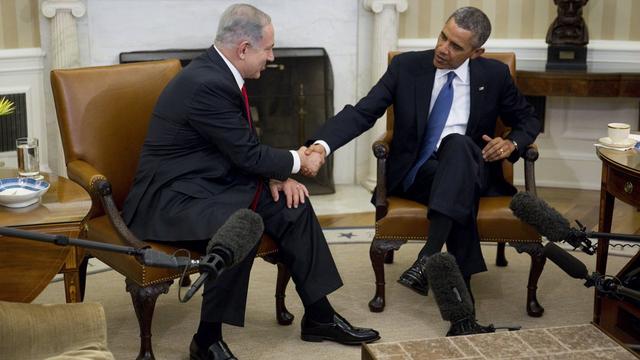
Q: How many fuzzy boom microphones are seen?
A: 3